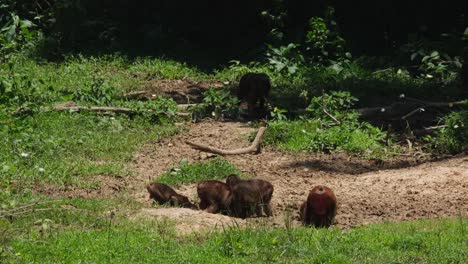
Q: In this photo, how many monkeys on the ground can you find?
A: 5